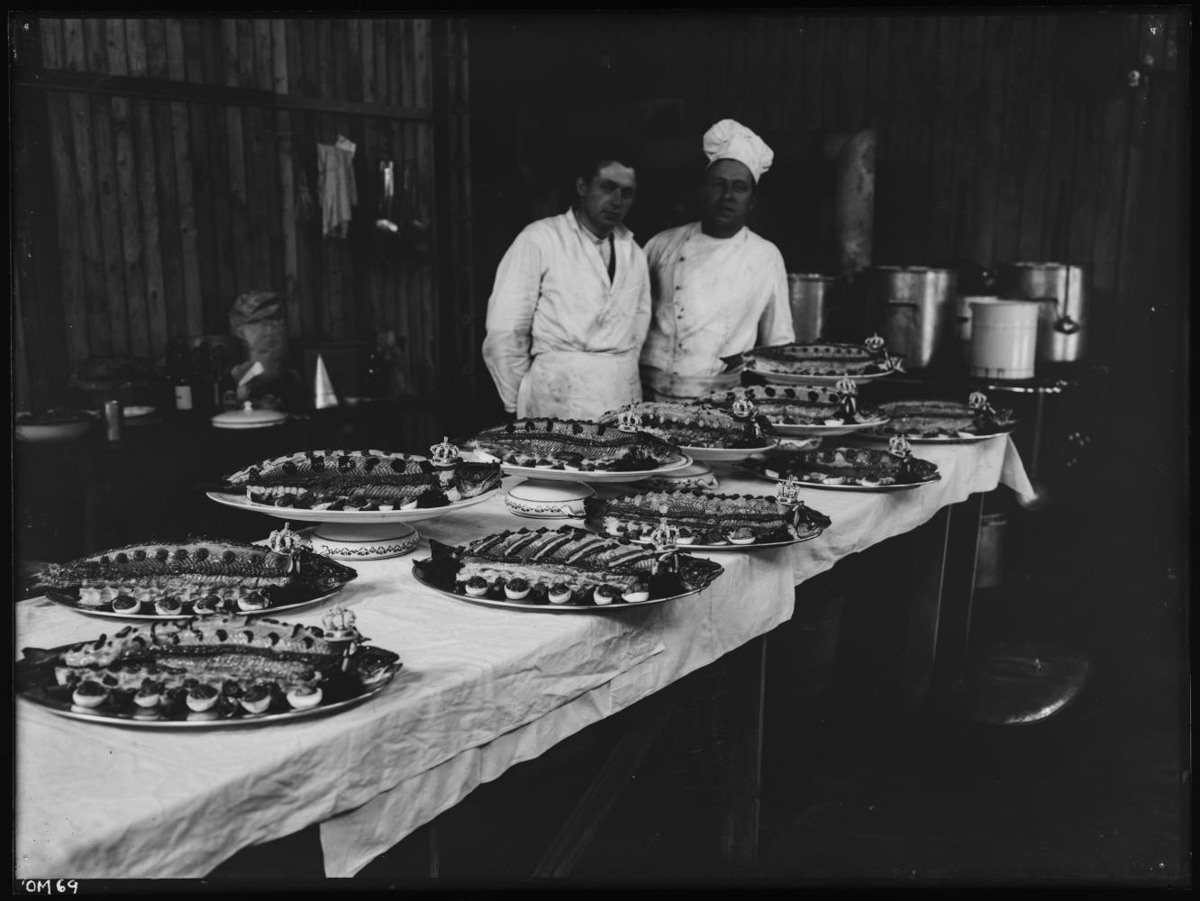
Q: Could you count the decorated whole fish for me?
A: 11